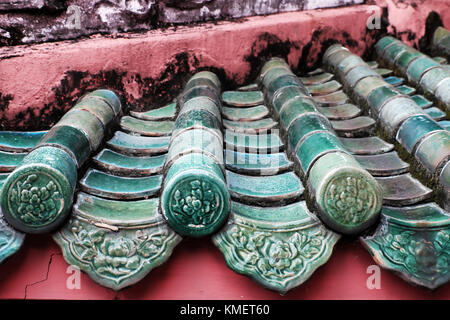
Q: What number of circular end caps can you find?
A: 3